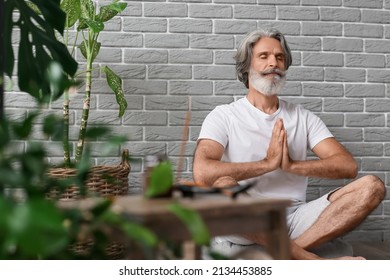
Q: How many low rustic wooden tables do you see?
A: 1